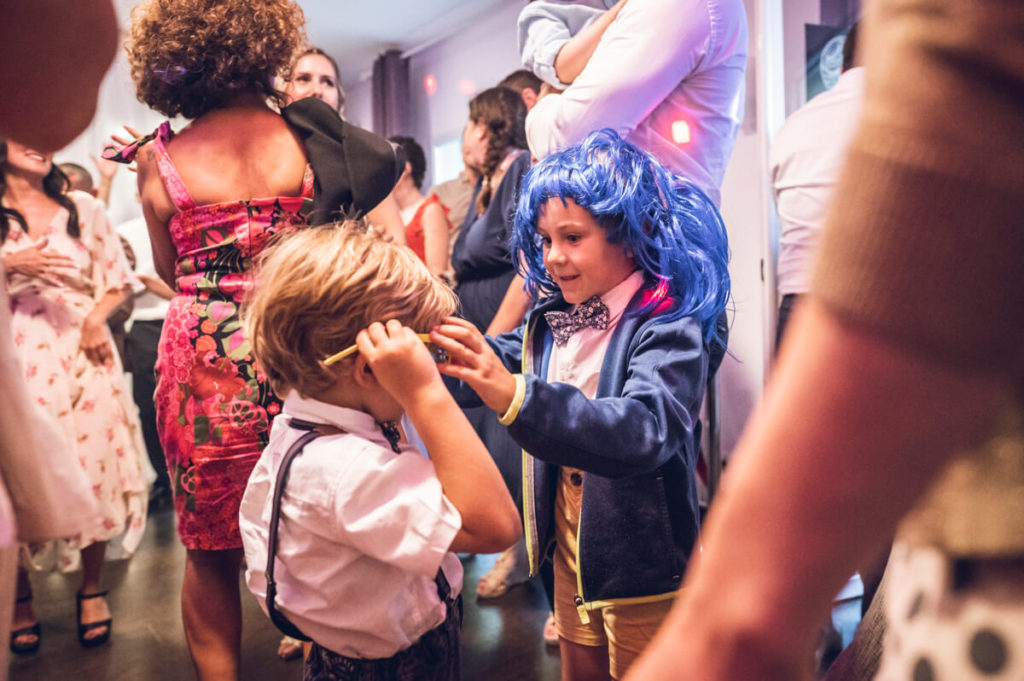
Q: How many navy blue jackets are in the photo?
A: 1